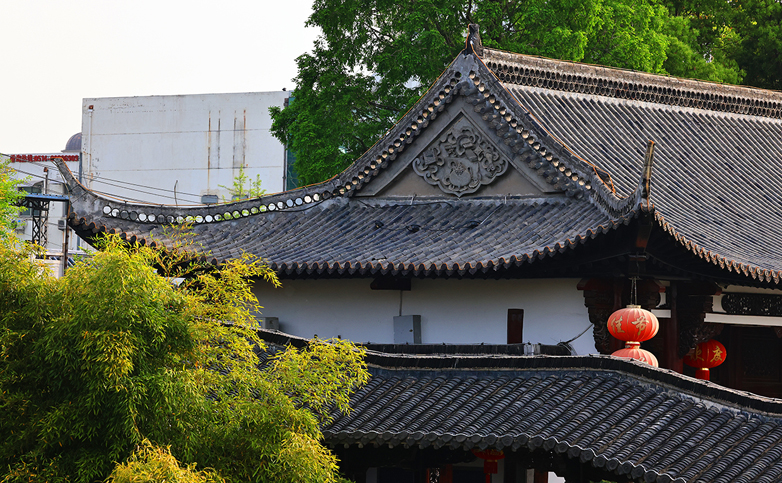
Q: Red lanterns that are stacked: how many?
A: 2